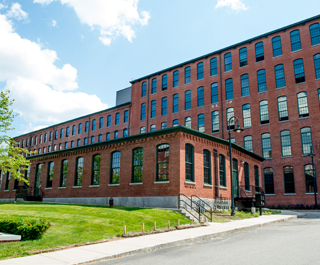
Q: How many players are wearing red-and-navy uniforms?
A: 0